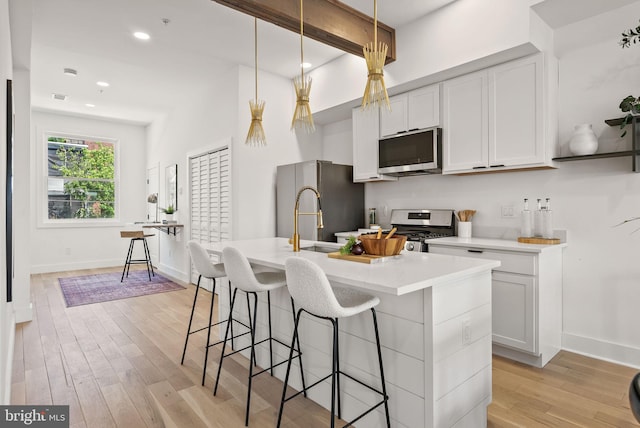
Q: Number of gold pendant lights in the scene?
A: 3